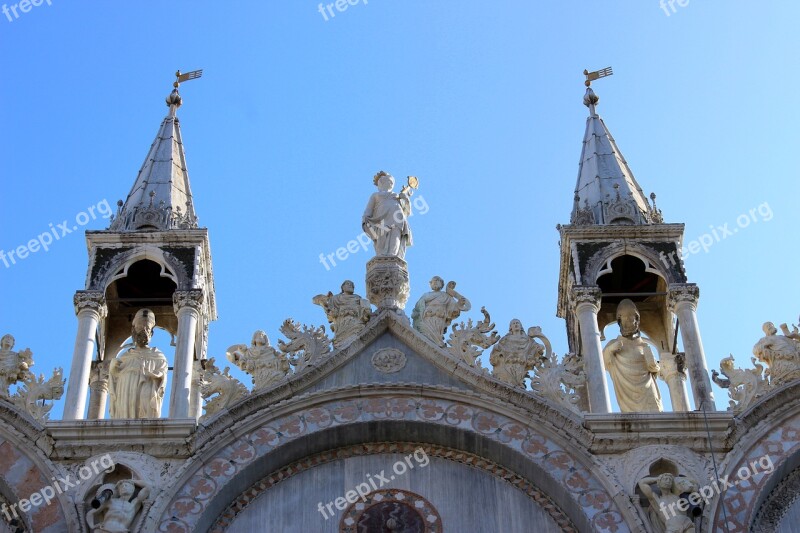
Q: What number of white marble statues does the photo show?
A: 11